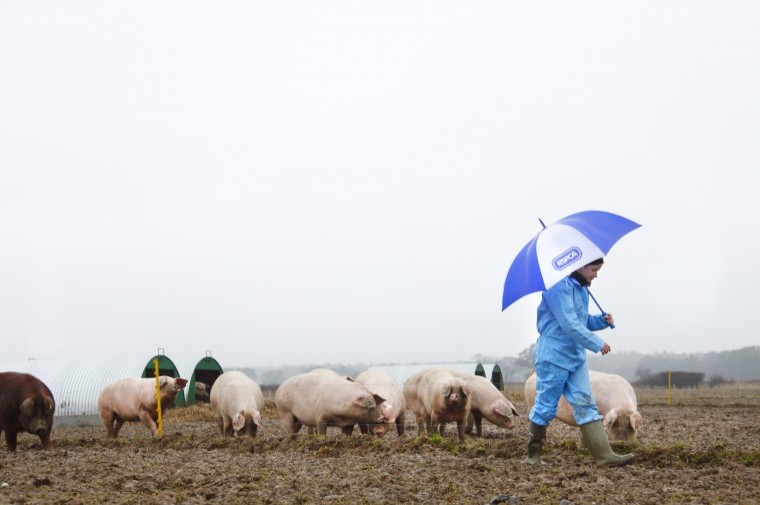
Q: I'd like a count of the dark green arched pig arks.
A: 4